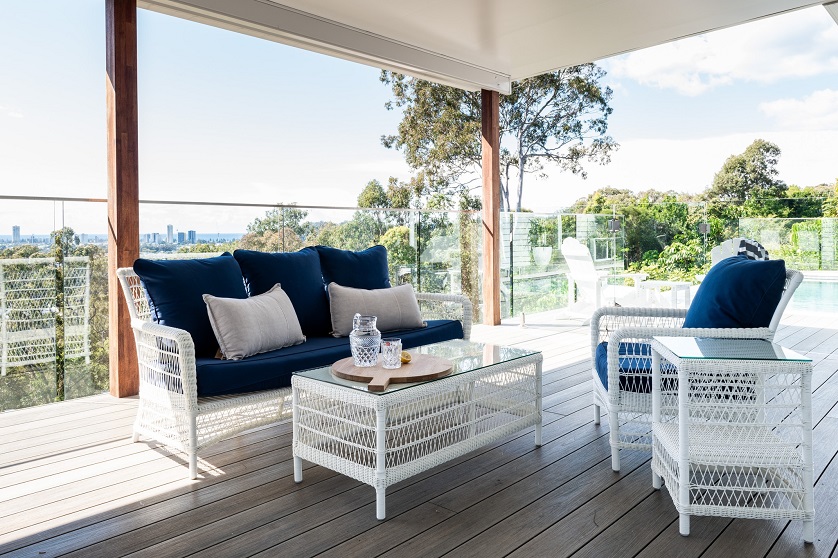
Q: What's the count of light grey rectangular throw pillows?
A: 2